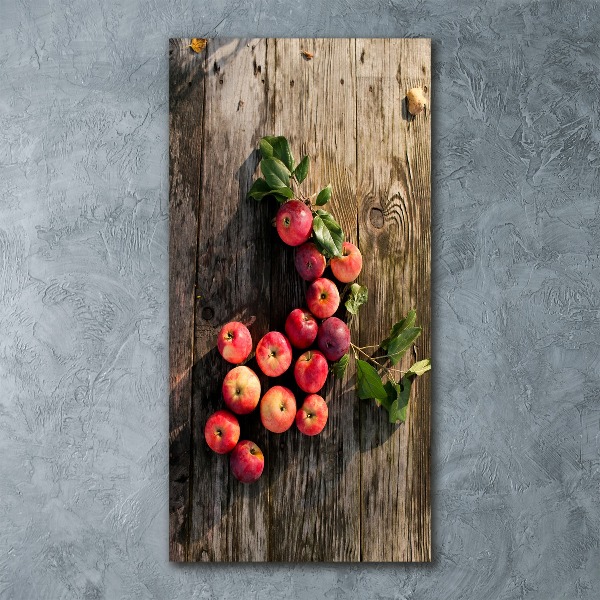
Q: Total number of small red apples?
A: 14